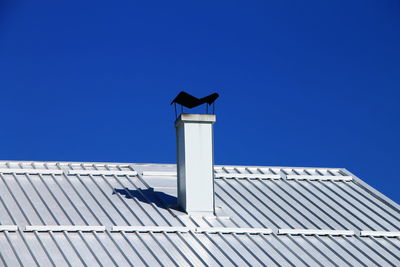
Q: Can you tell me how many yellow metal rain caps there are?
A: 0